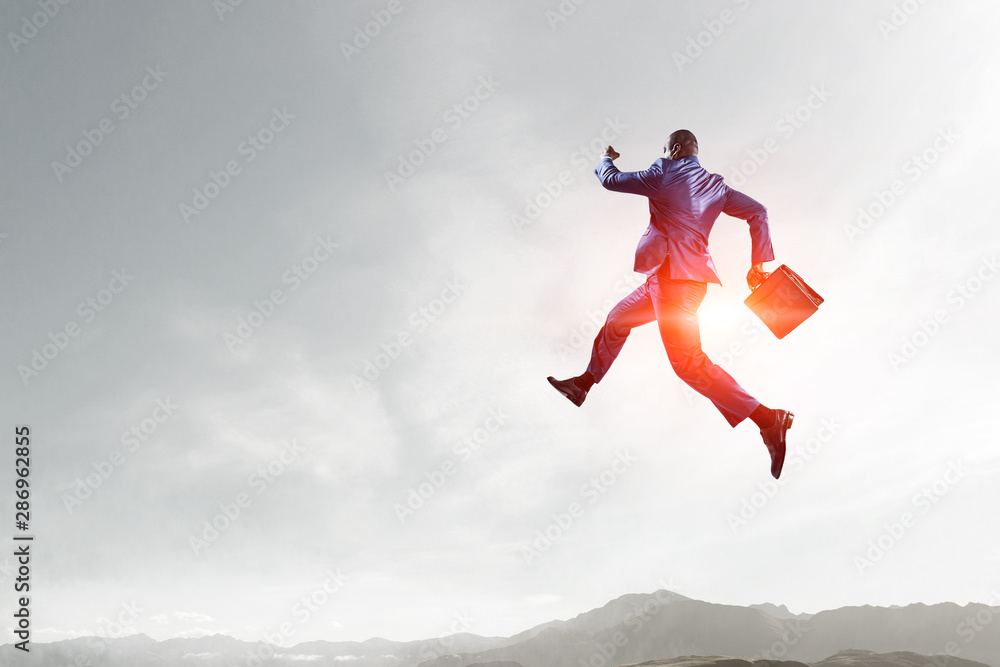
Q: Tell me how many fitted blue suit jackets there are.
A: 1